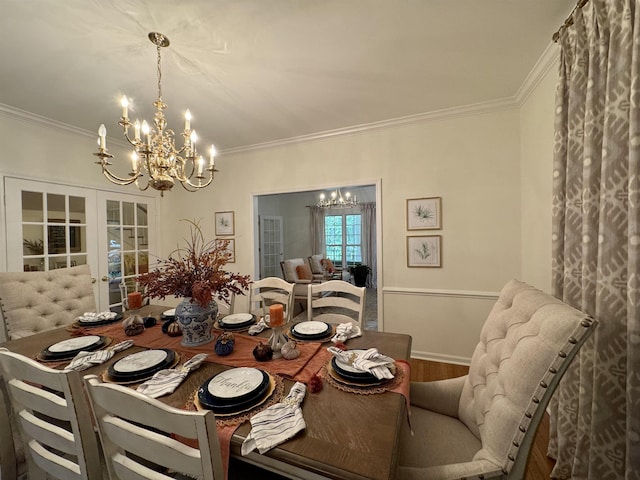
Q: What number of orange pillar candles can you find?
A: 2